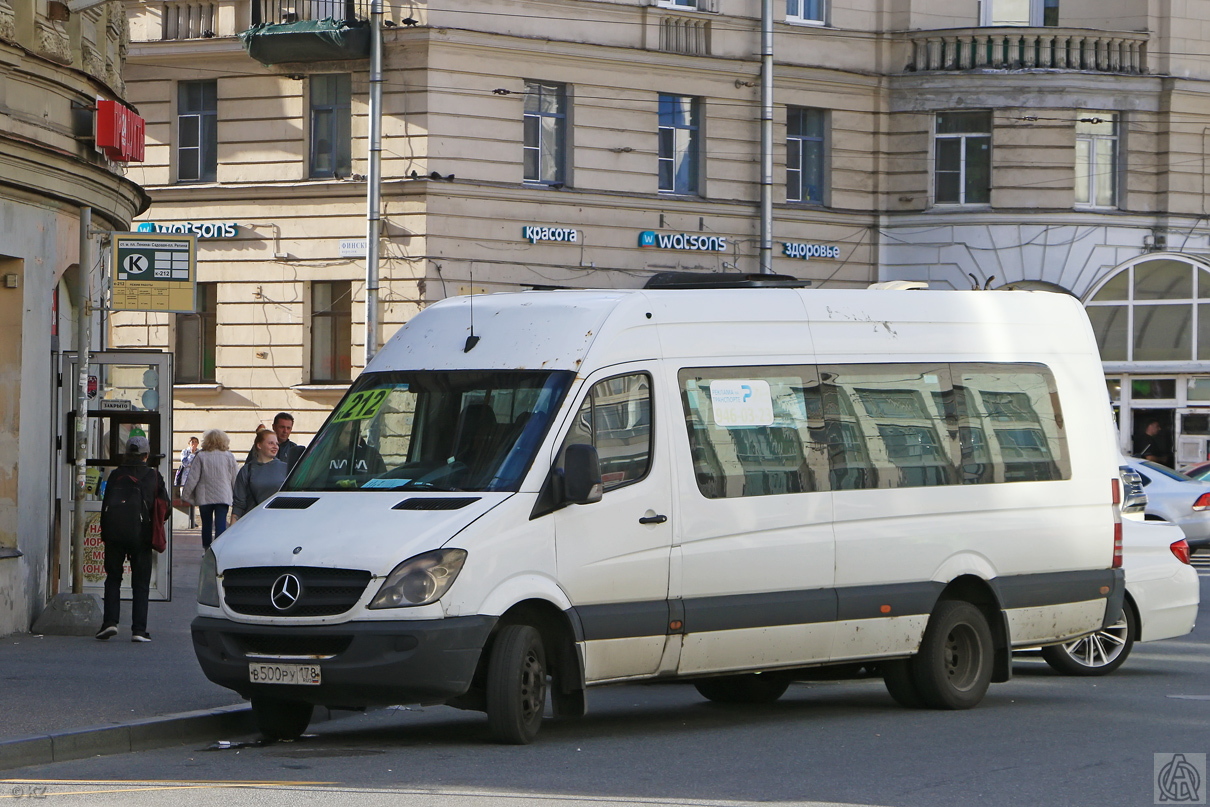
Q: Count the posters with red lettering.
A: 1